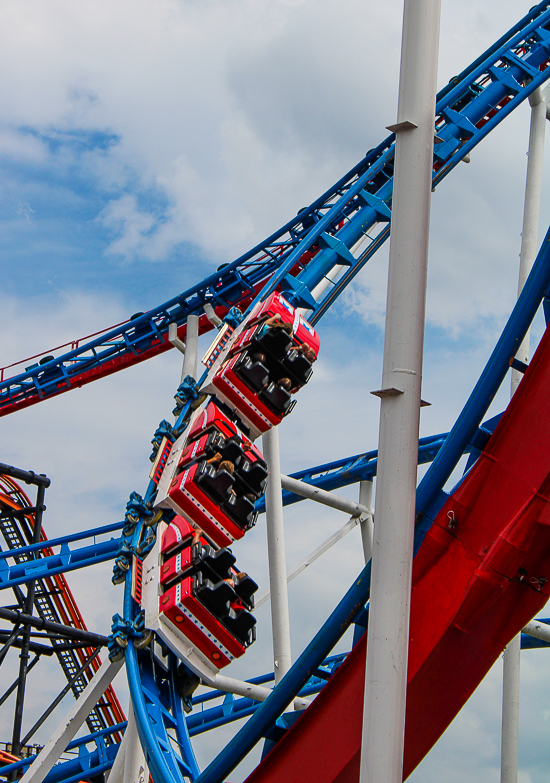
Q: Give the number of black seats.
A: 12